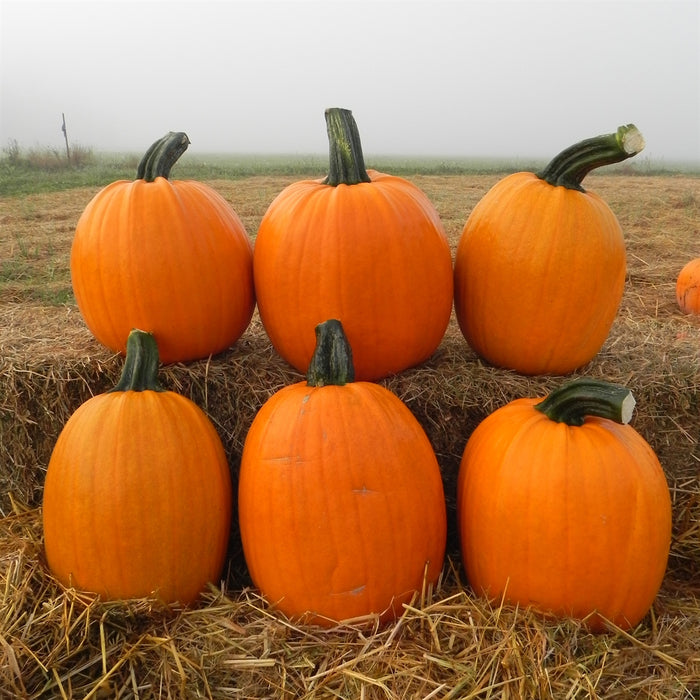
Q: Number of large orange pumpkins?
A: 6